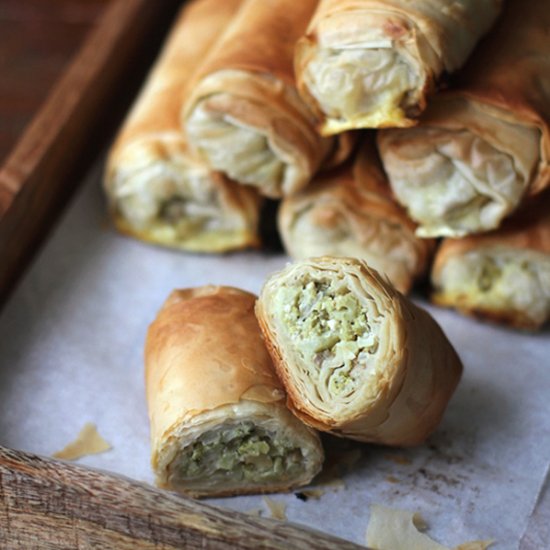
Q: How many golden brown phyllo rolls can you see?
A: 8